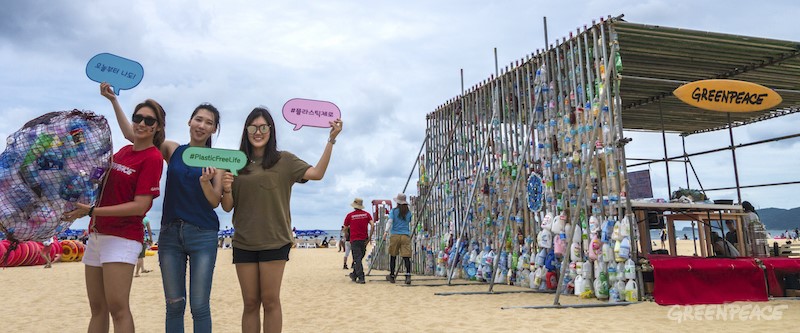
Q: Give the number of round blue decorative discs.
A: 1